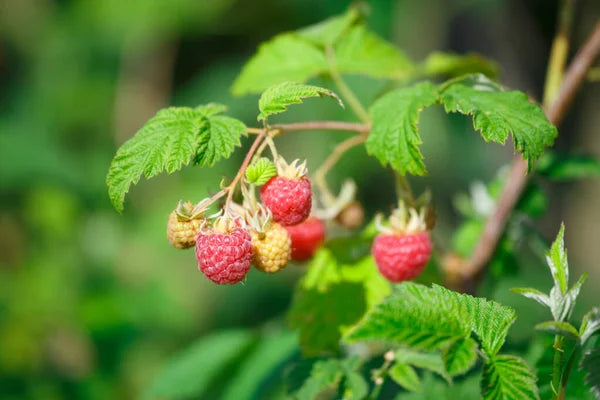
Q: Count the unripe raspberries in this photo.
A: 2